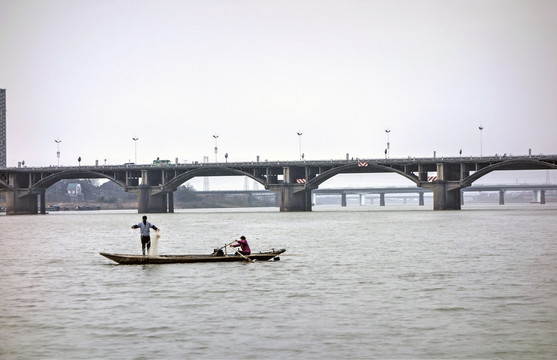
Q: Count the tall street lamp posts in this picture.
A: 6